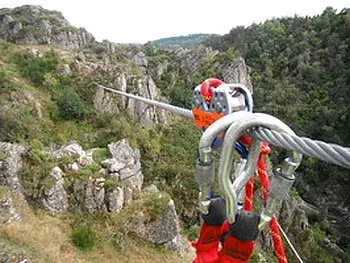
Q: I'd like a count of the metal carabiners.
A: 2